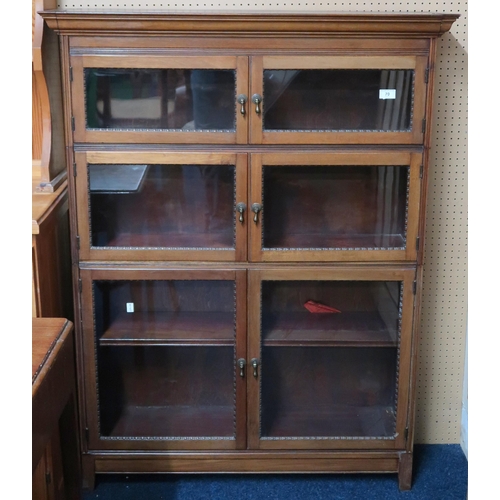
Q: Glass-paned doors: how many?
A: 6